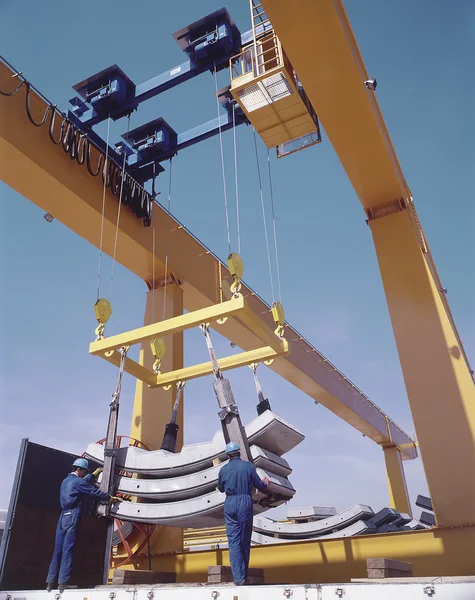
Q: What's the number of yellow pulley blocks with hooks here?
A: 4